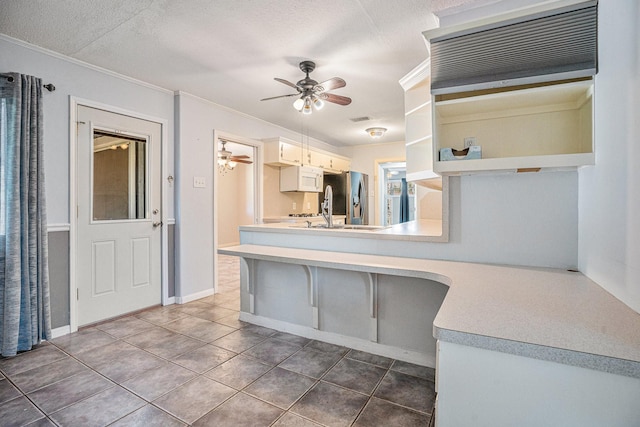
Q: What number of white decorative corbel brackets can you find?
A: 3